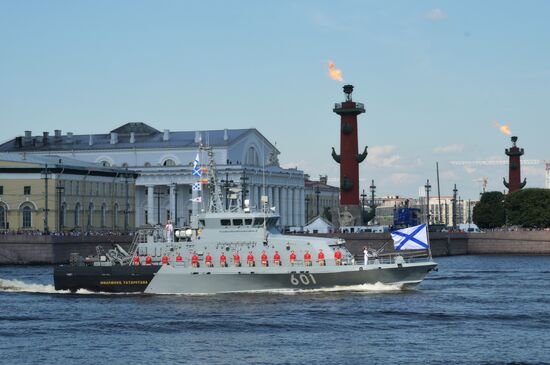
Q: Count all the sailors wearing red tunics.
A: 15